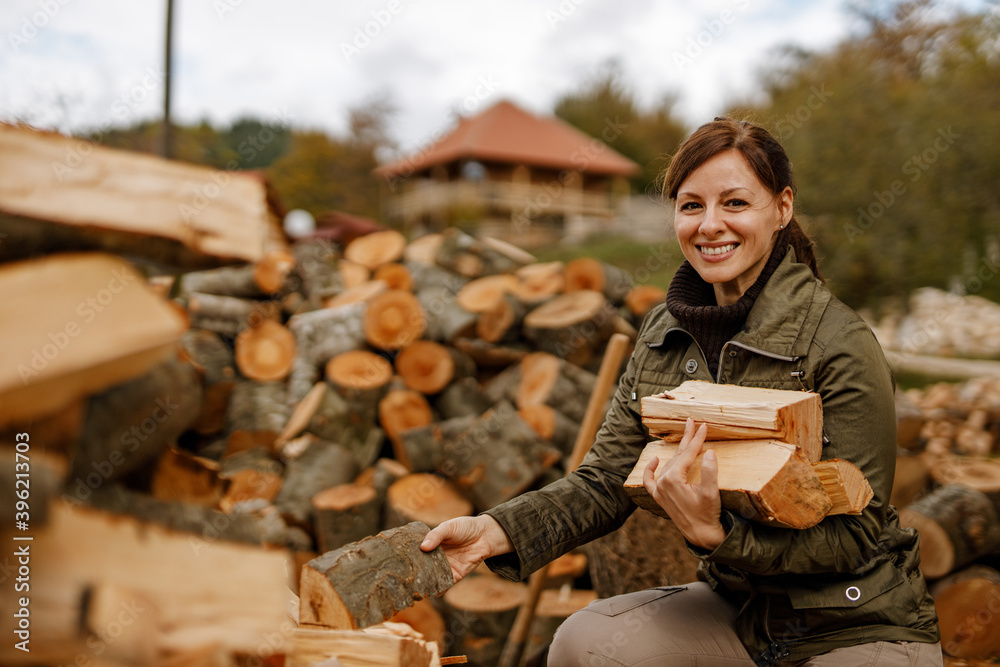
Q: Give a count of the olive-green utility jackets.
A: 1